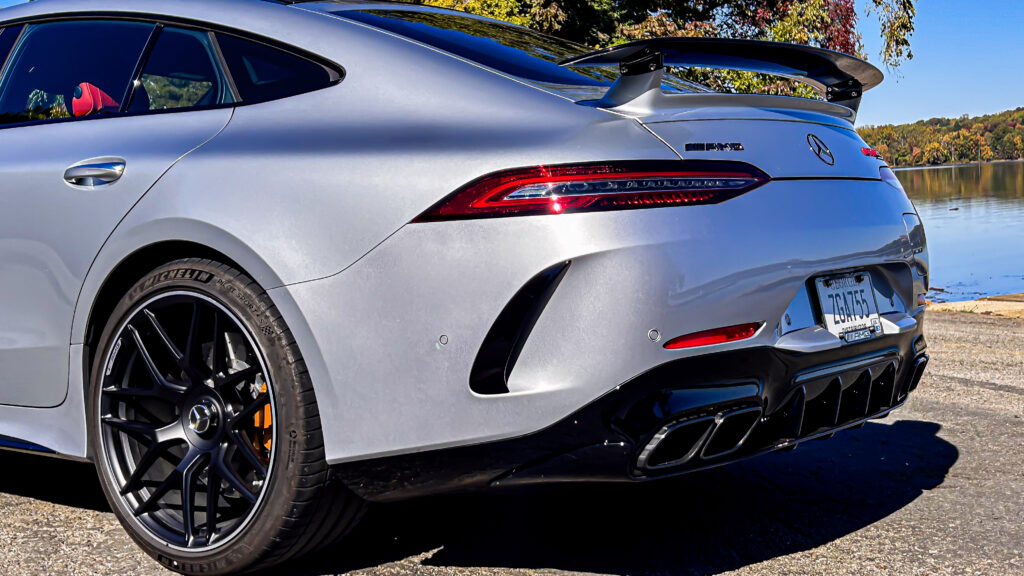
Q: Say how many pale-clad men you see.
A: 0